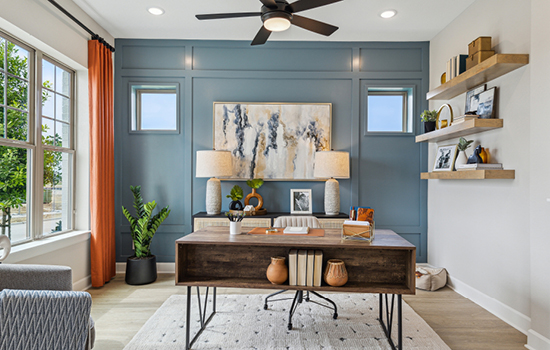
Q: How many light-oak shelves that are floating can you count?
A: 3